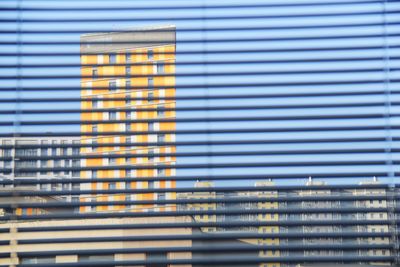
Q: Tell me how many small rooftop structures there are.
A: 4